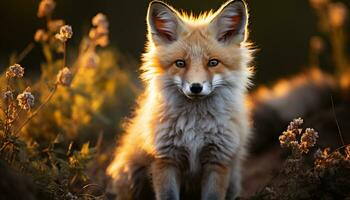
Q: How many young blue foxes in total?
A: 0